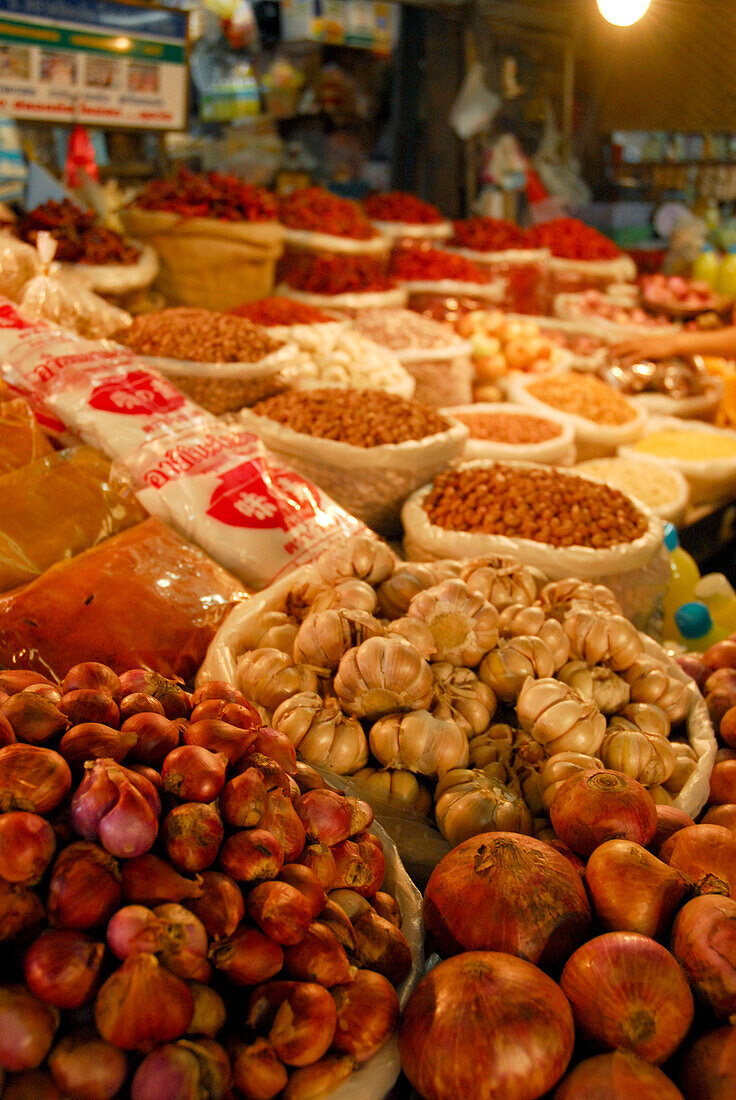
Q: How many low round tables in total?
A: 0